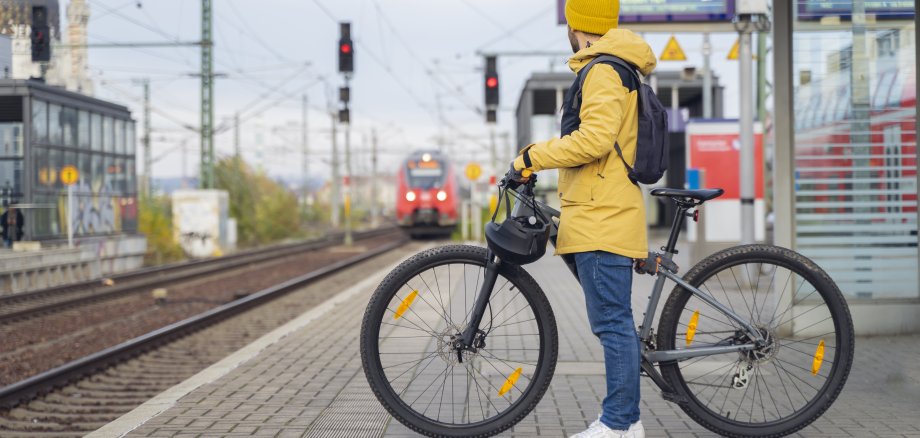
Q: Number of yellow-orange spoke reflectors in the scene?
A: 4